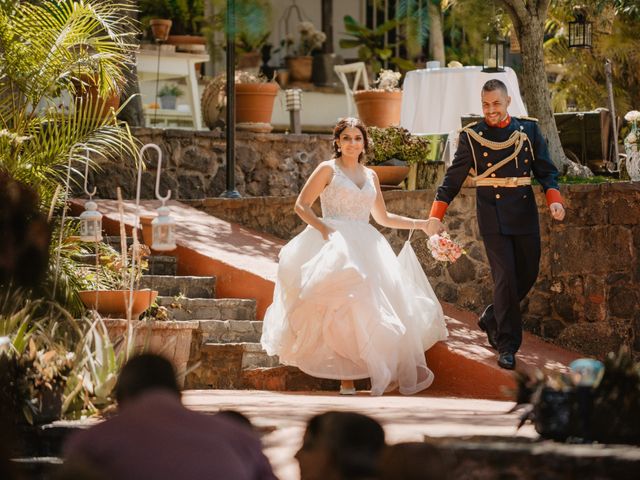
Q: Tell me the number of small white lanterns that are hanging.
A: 2